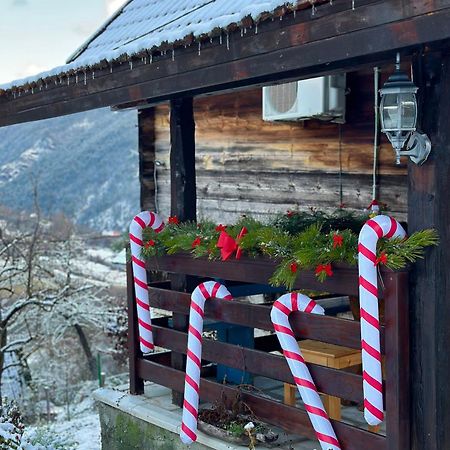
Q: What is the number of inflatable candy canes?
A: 4